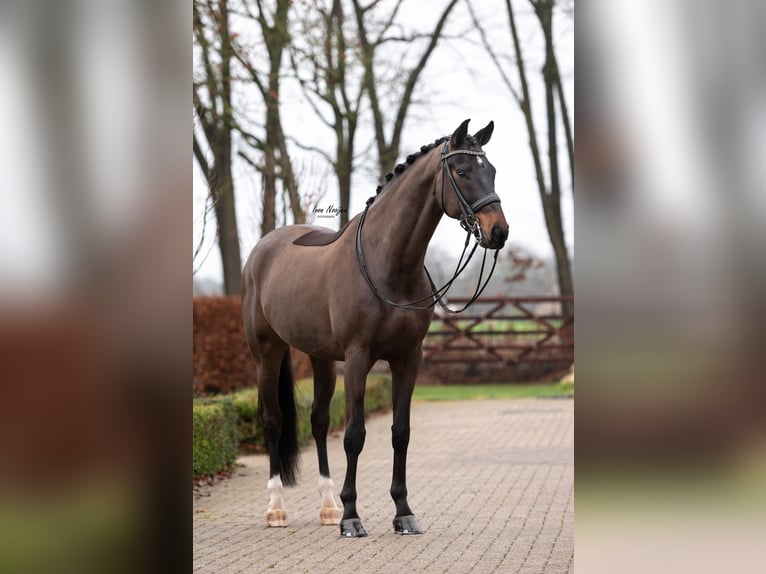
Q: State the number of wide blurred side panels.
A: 2